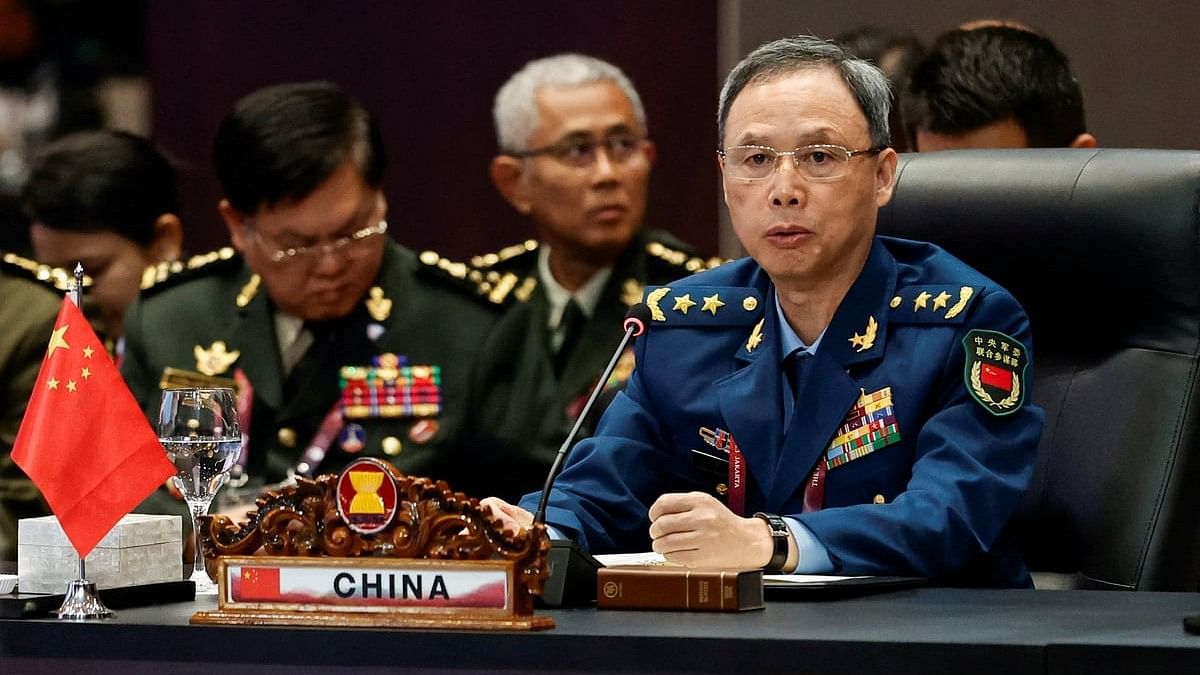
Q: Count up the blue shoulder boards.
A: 2